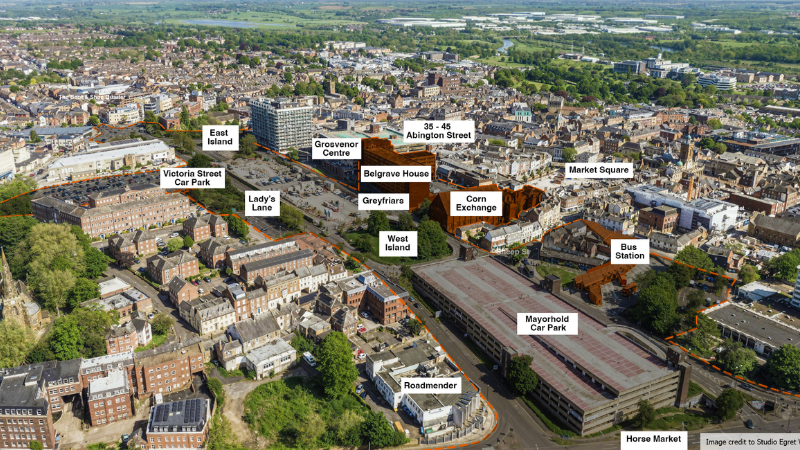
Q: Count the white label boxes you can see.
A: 14